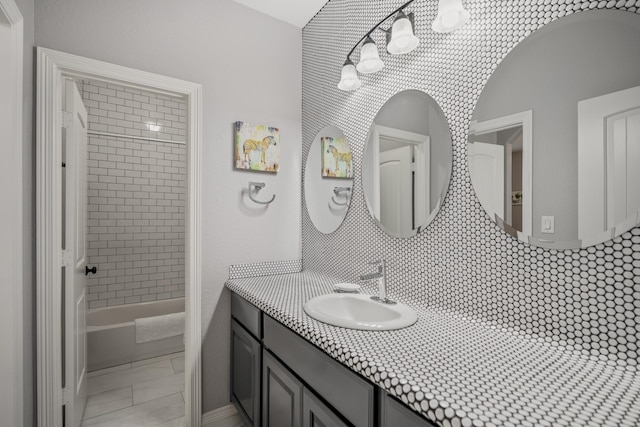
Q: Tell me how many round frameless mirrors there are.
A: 3